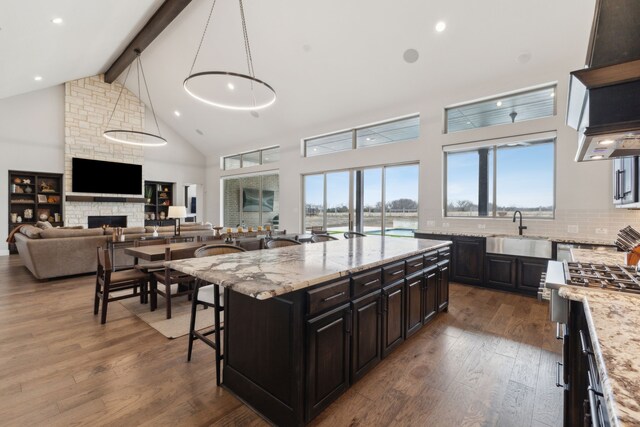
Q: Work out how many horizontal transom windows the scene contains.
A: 3